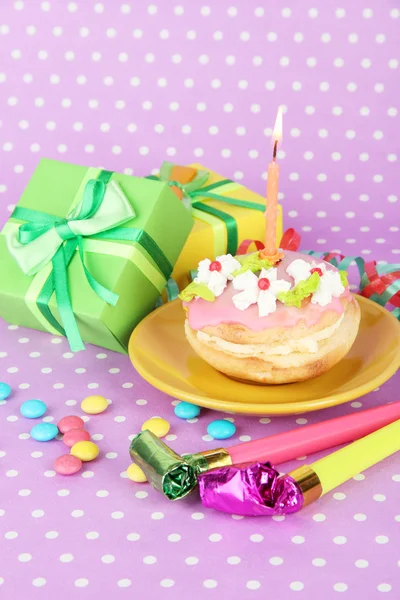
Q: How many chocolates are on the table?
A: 12